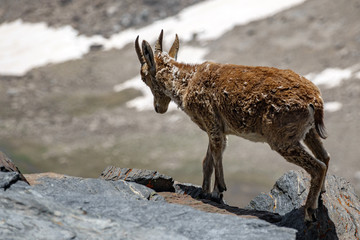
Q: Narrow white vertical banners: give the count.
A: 0